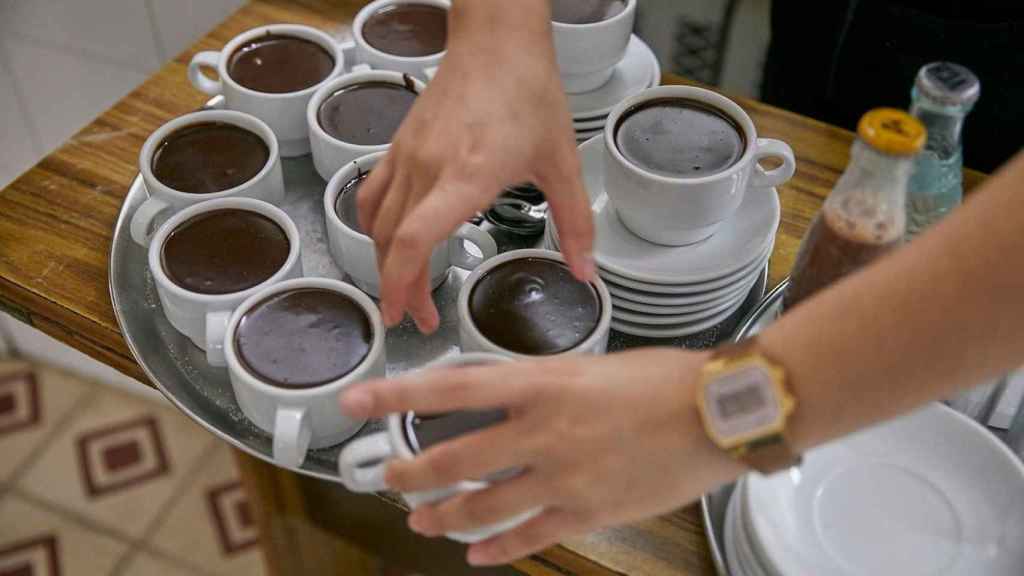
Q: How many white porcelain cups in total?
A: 11